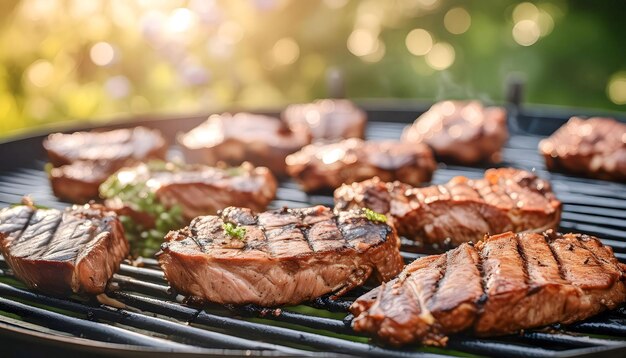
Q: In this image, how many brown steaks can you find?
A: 12